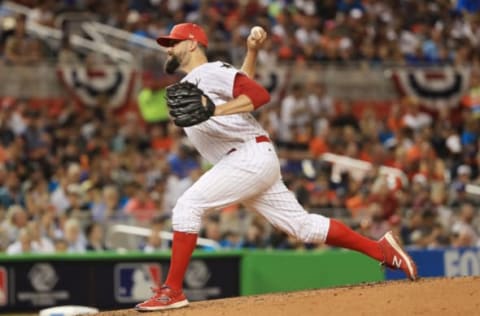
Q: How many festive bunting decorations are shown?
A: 3